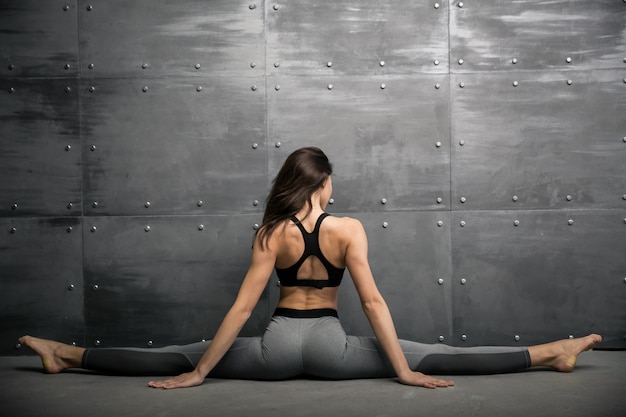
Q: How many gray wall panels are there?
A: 12